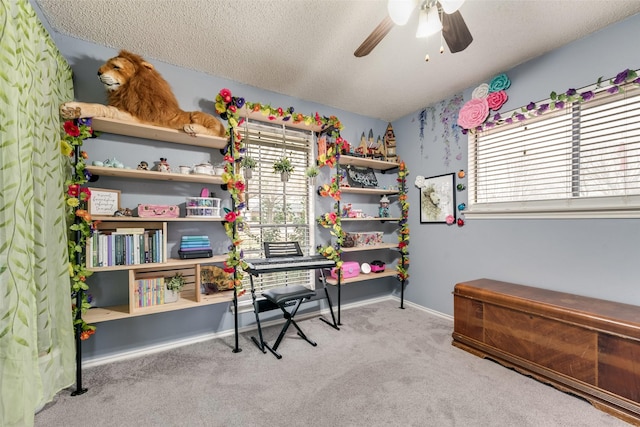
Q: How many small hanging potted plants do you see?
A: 3